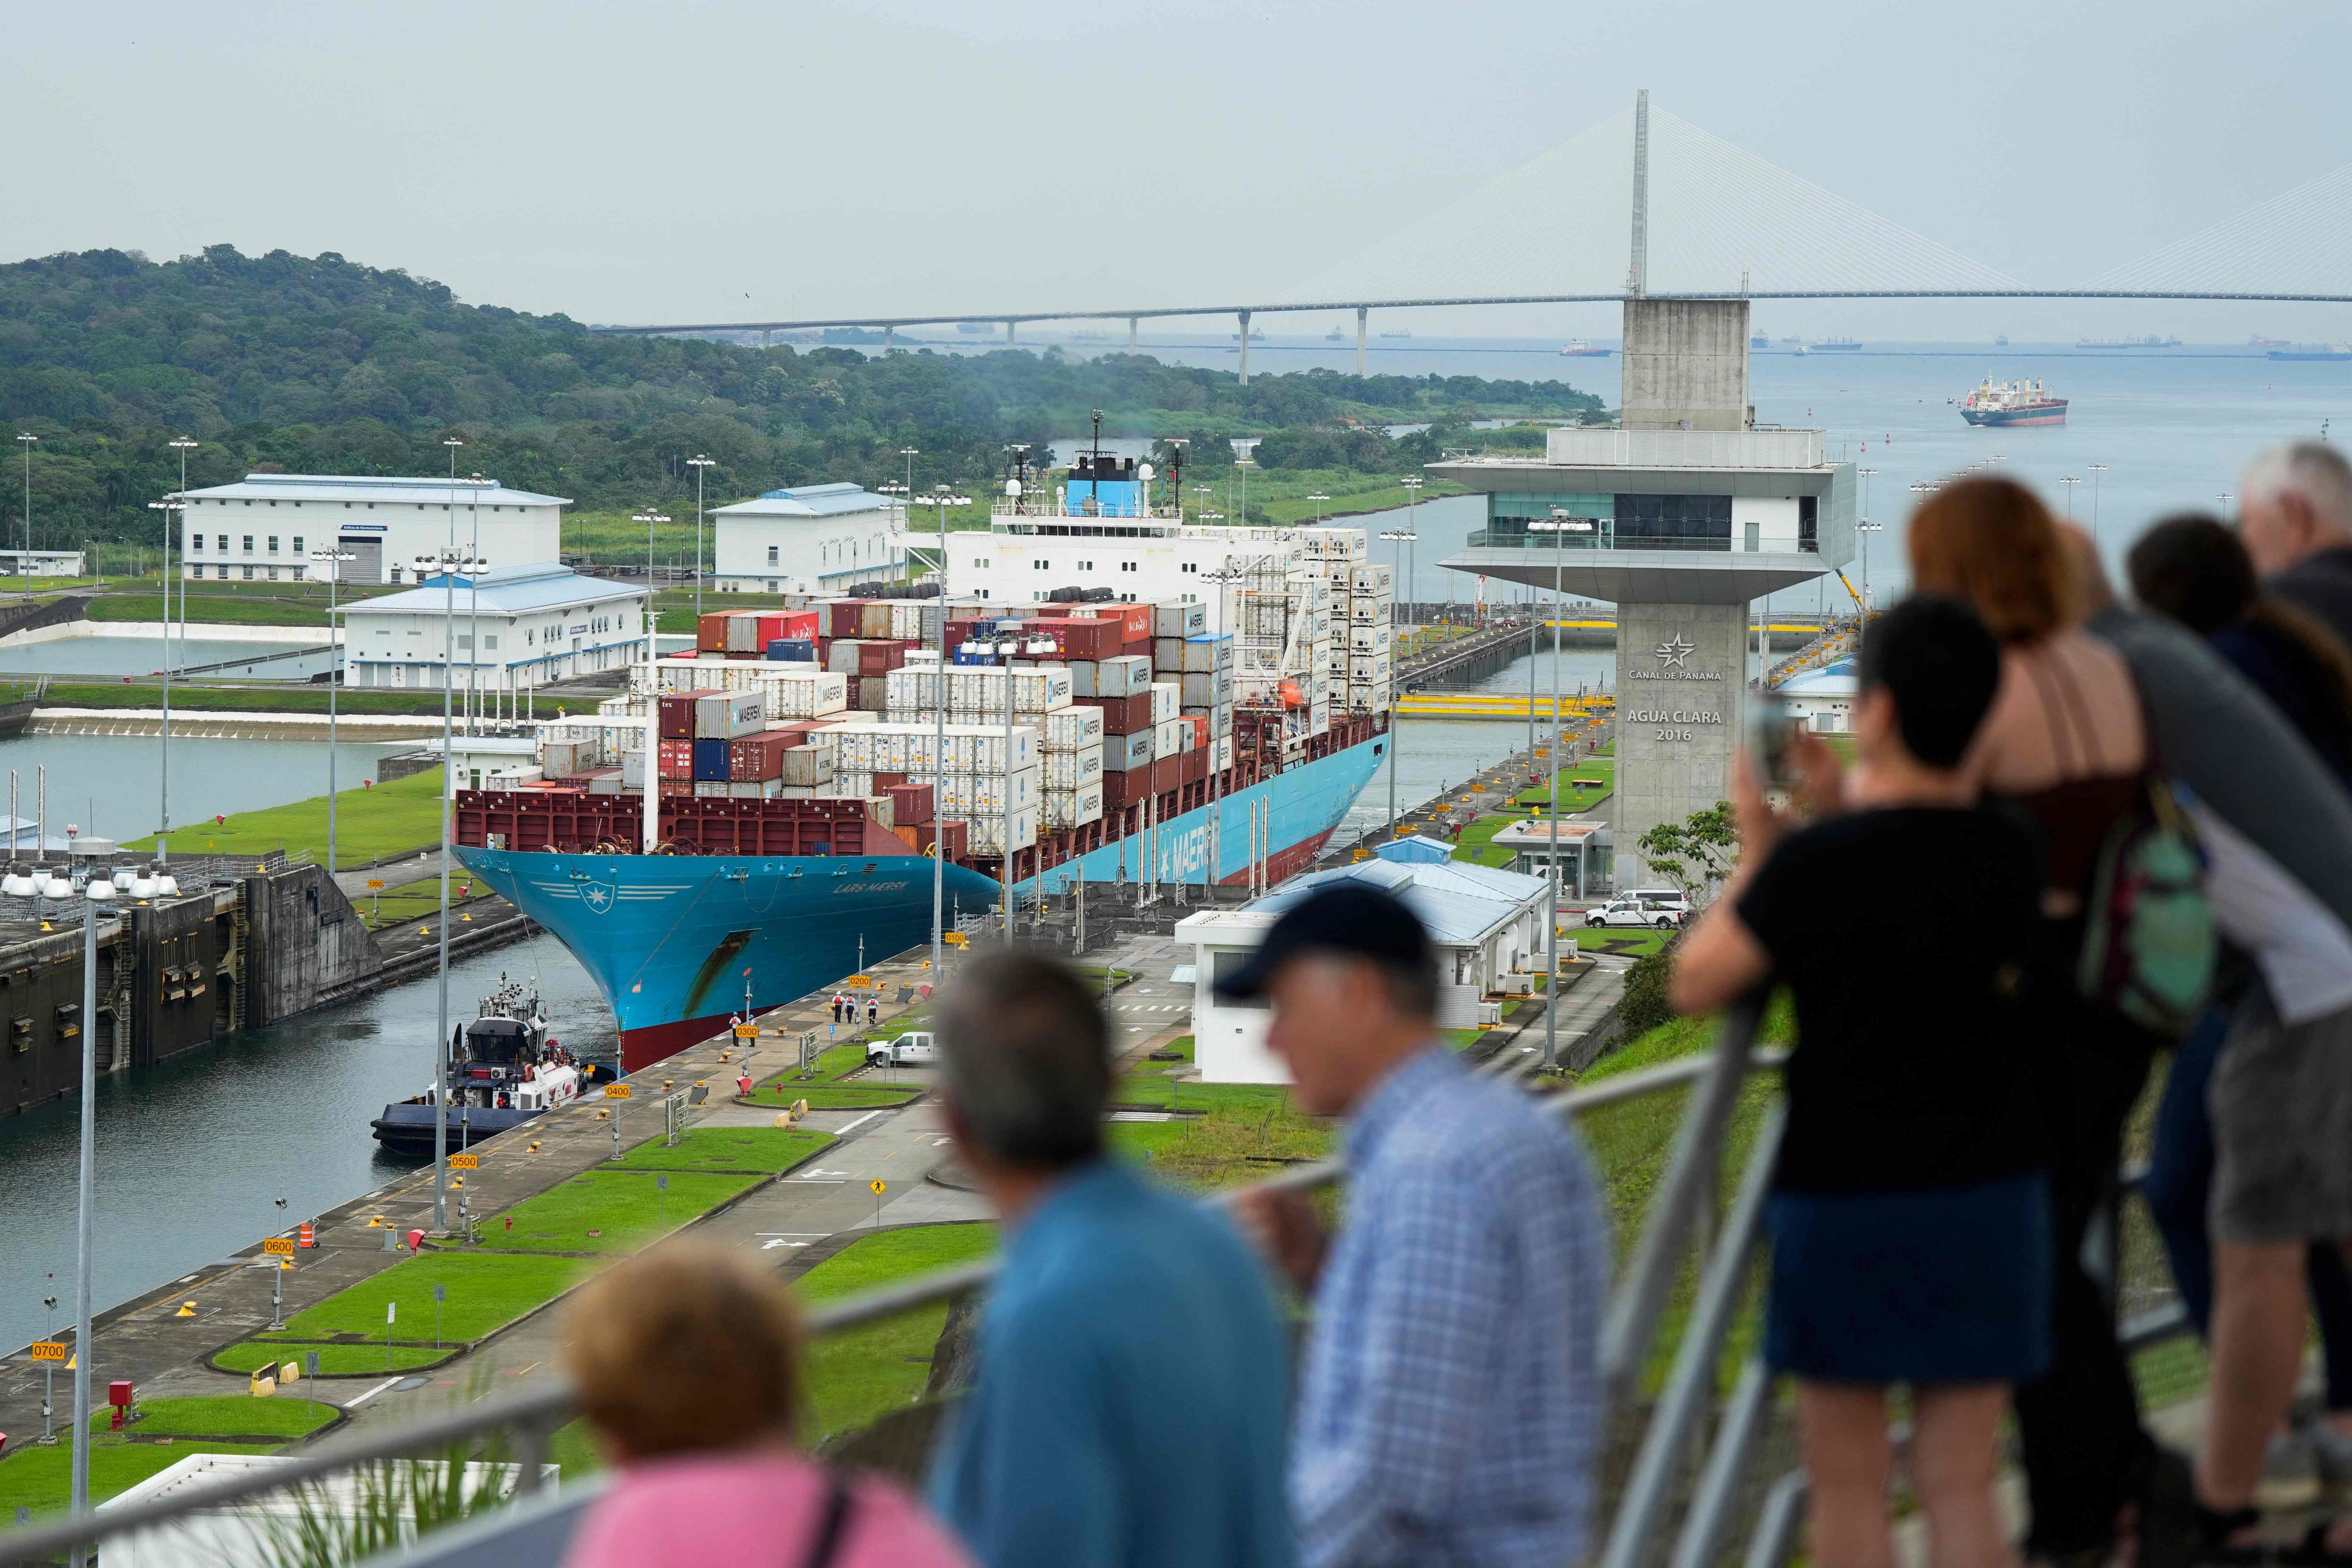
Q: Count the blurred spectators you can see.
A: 8